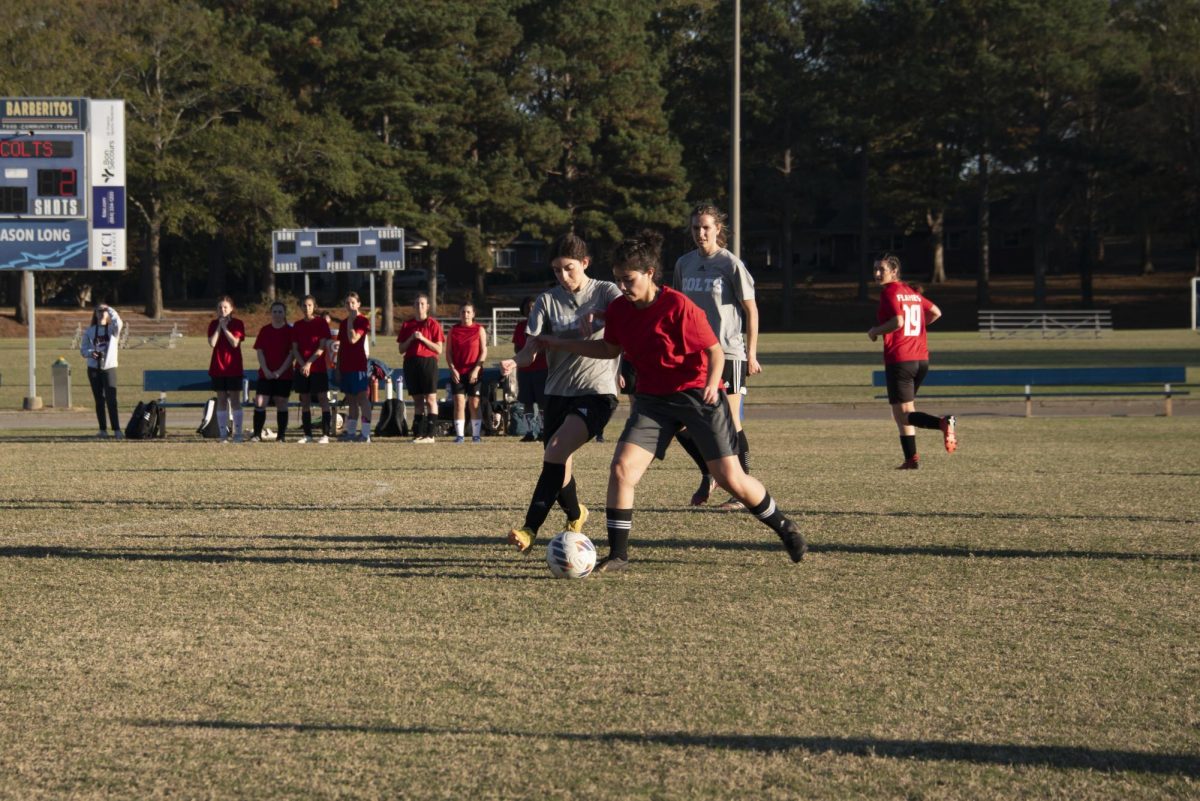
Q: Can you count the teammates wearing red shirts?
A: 9